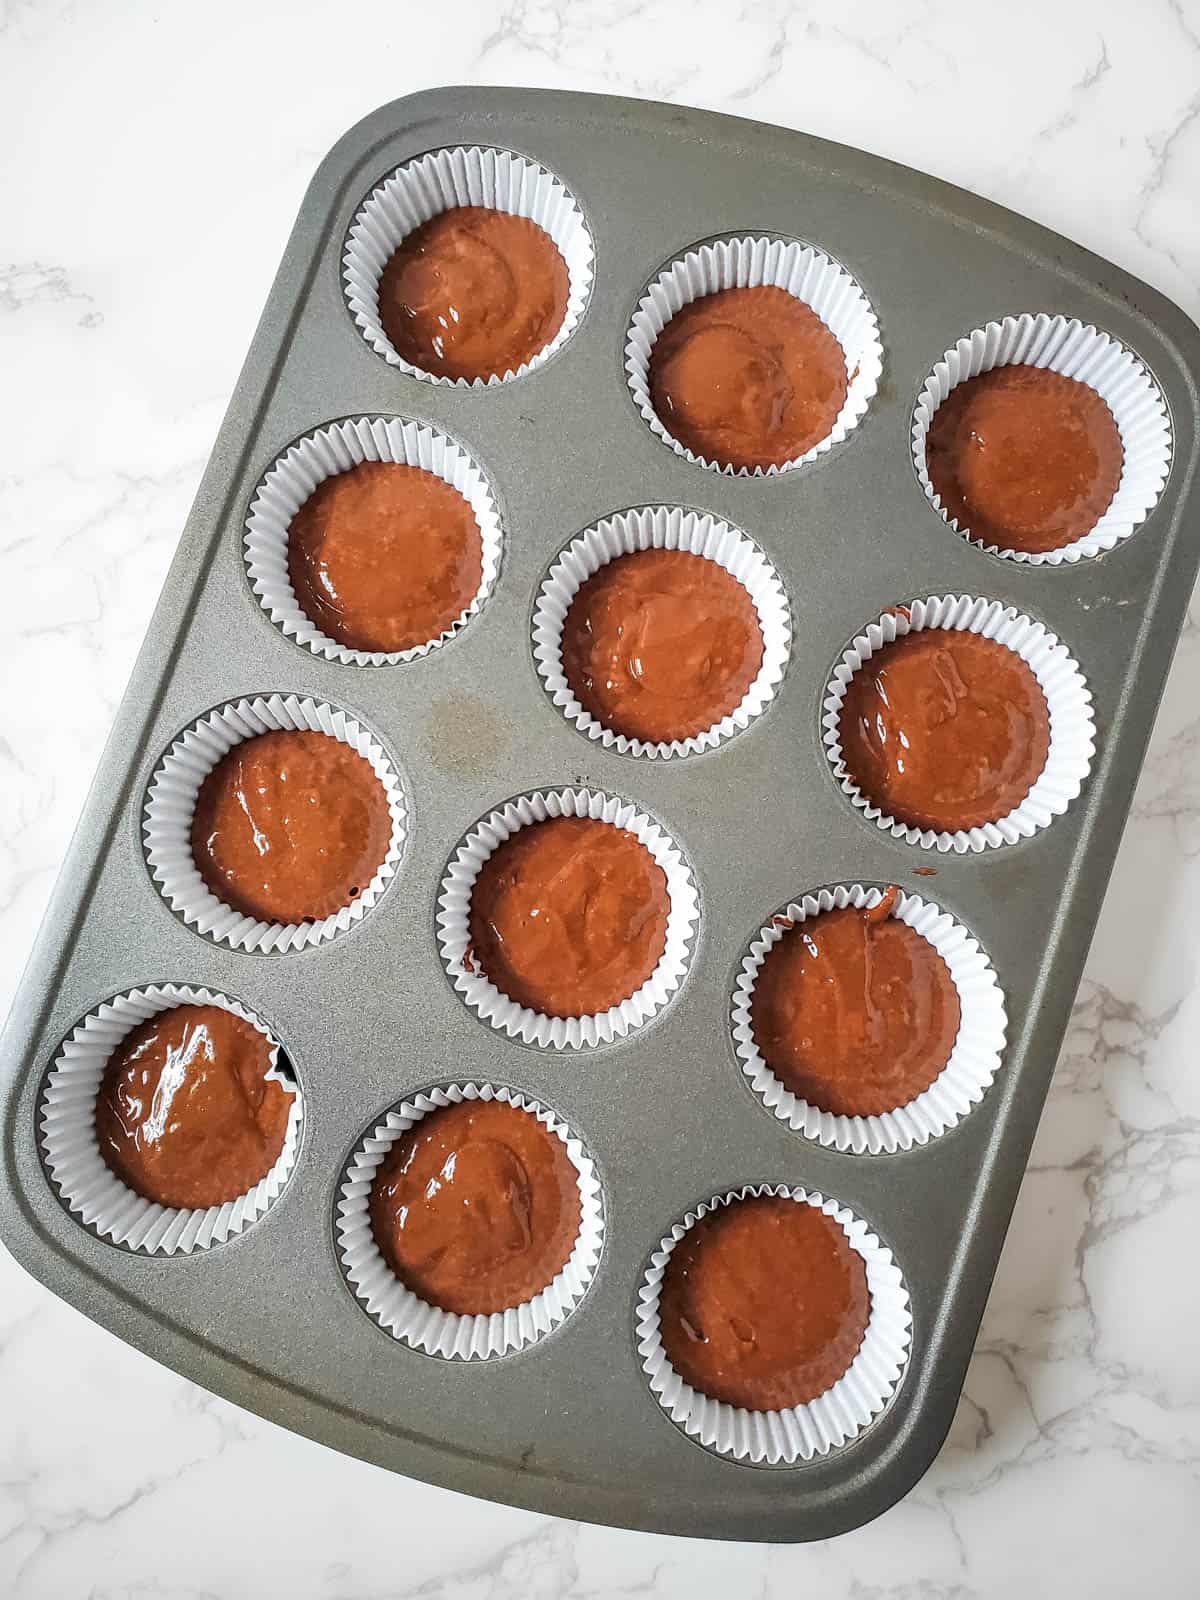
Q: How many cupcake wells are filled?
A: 12